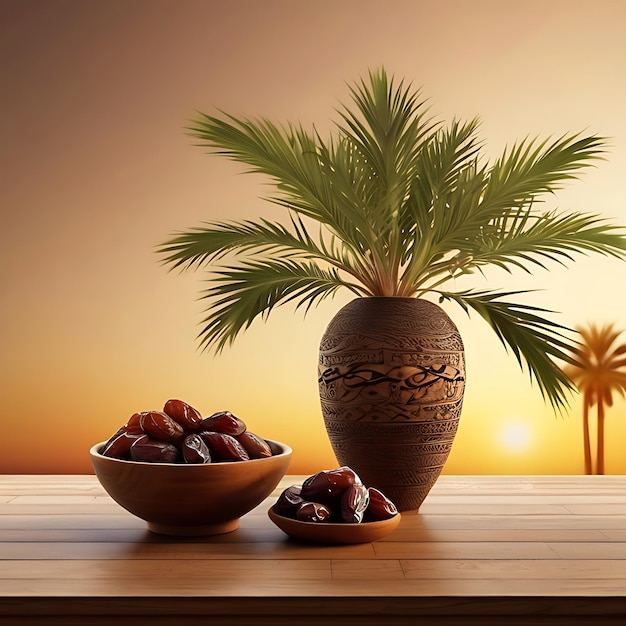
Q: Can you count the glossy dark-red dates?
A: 14